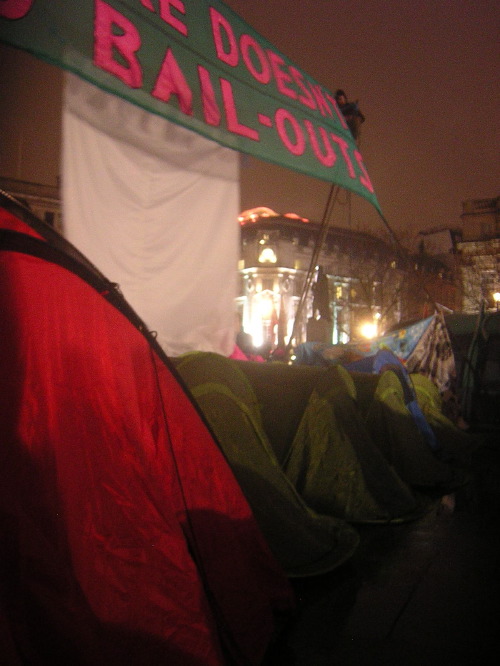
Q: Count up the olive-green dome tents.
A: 4